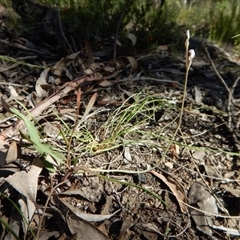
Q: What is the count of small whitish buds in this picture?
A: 2